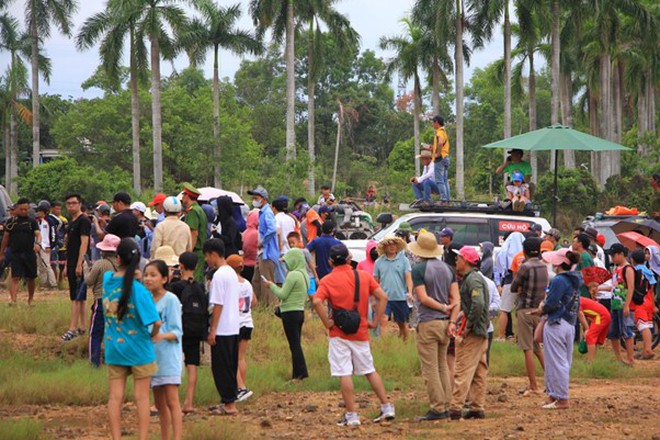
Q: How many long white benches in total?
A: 0